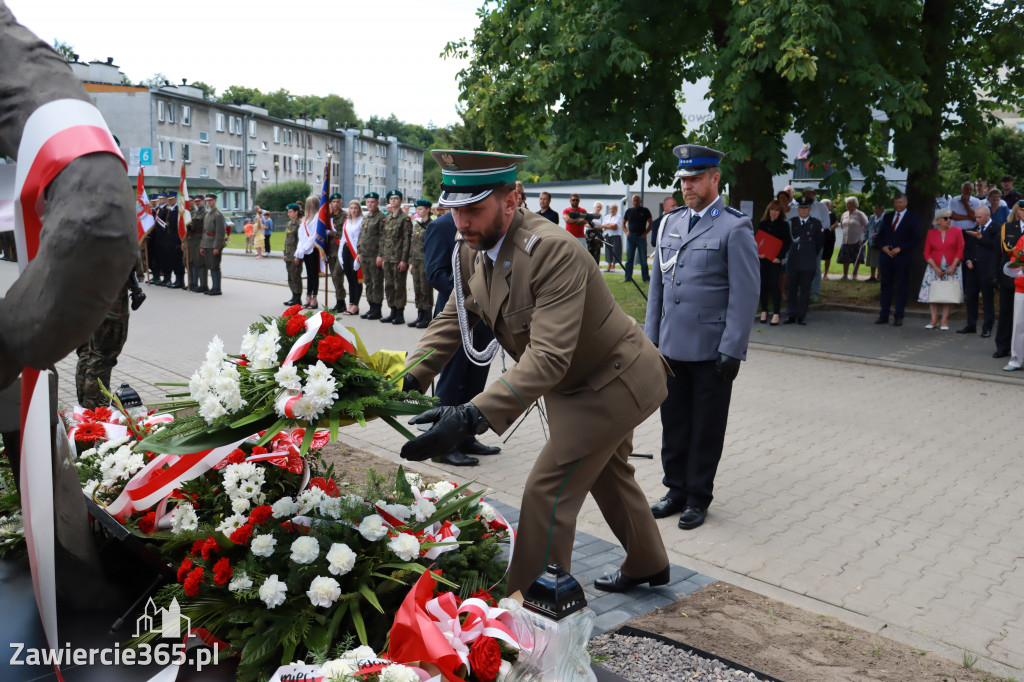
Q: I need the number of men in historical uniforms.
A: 3